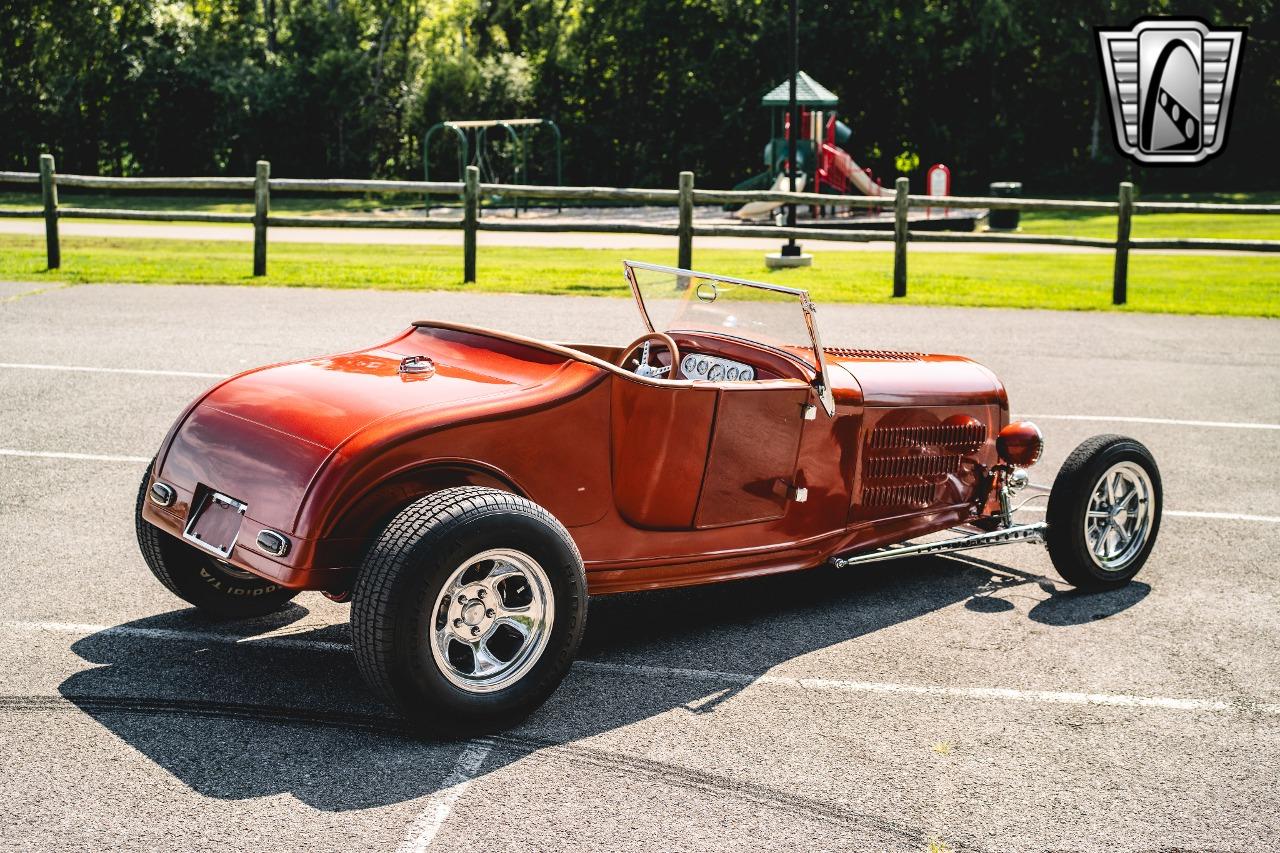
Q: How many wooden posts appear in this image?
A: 6